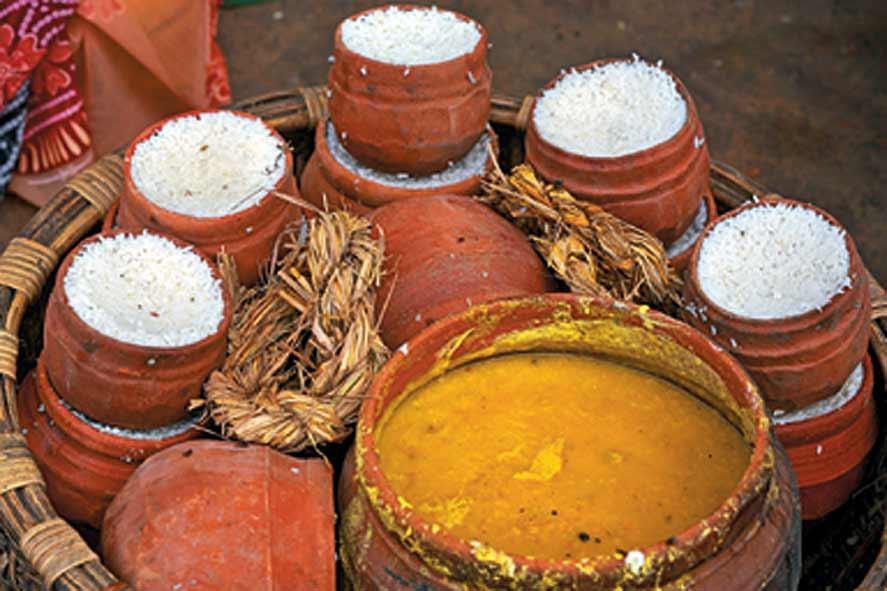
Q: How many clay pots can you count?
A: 13